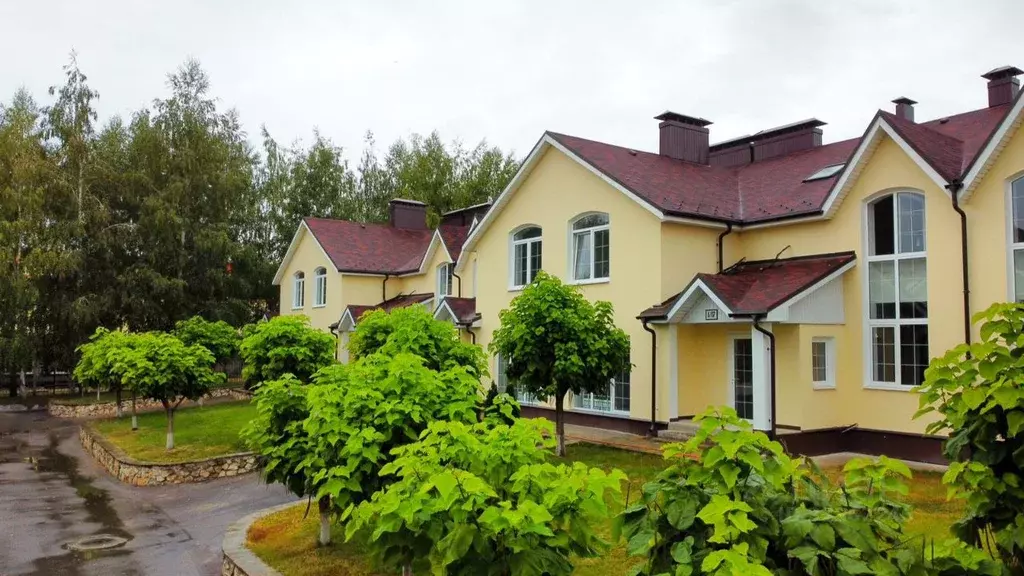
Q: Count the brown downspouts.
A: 8